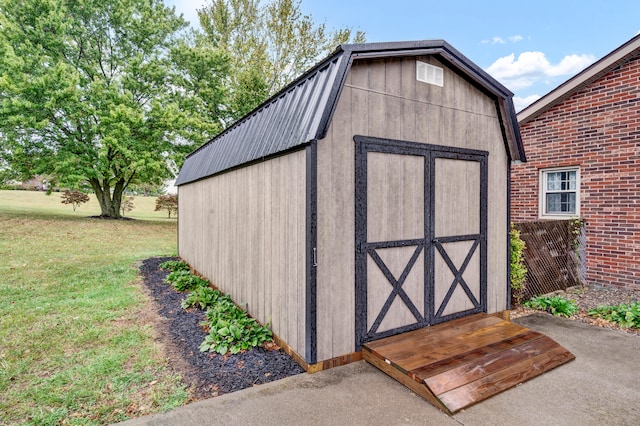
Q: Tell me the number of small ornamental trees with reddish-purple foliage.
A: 3